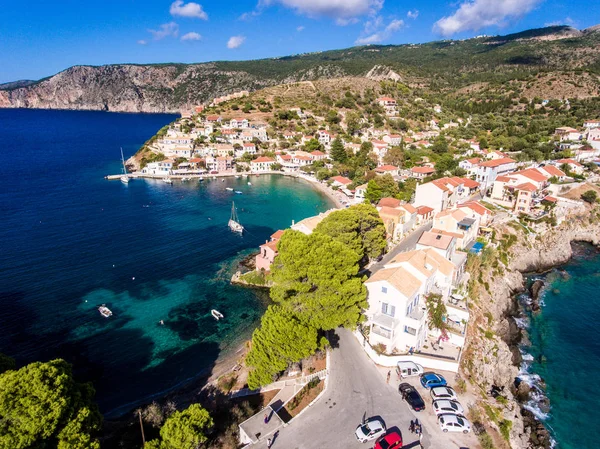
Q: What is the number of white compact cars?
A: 4